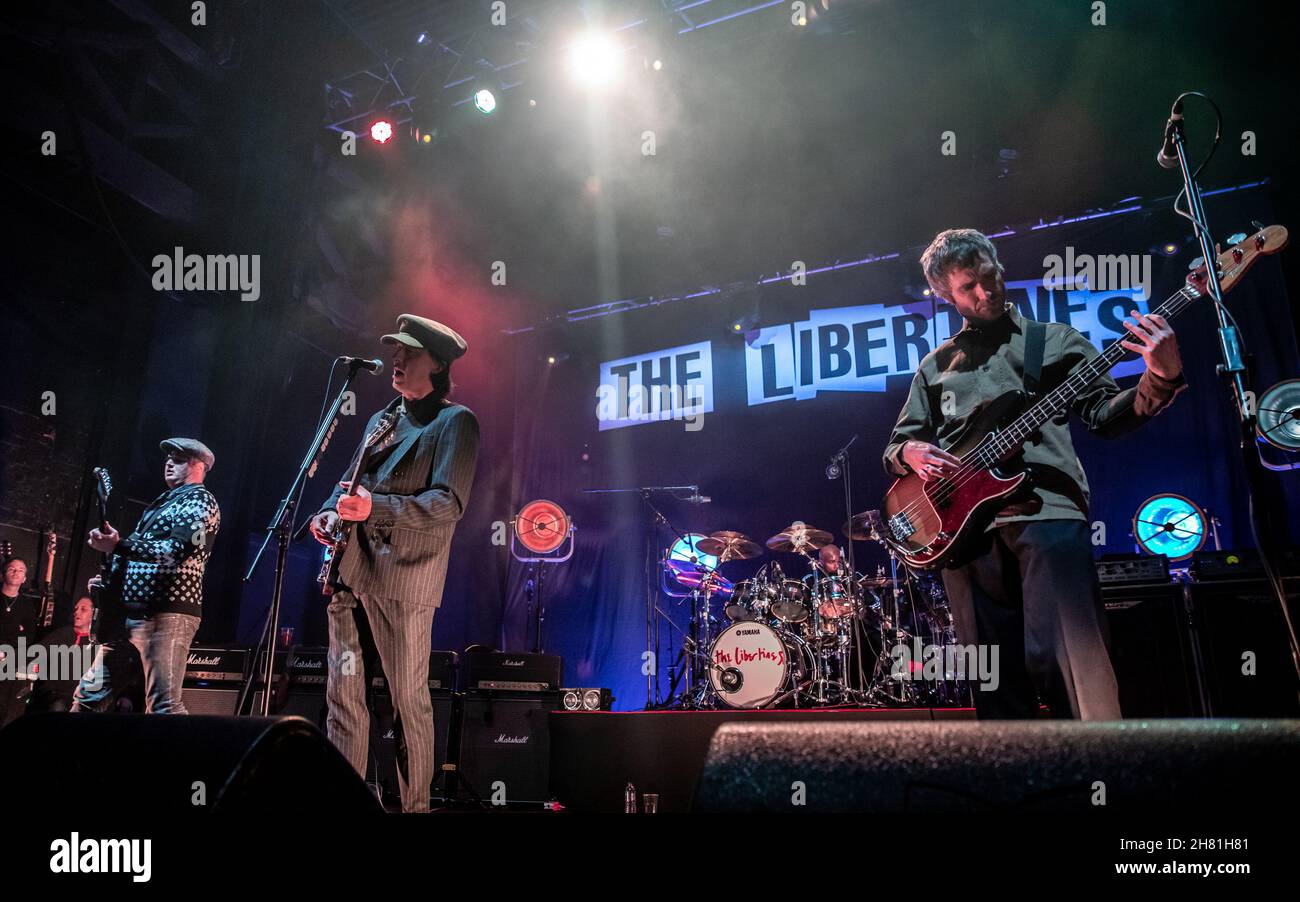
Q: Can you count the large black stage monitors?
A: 2